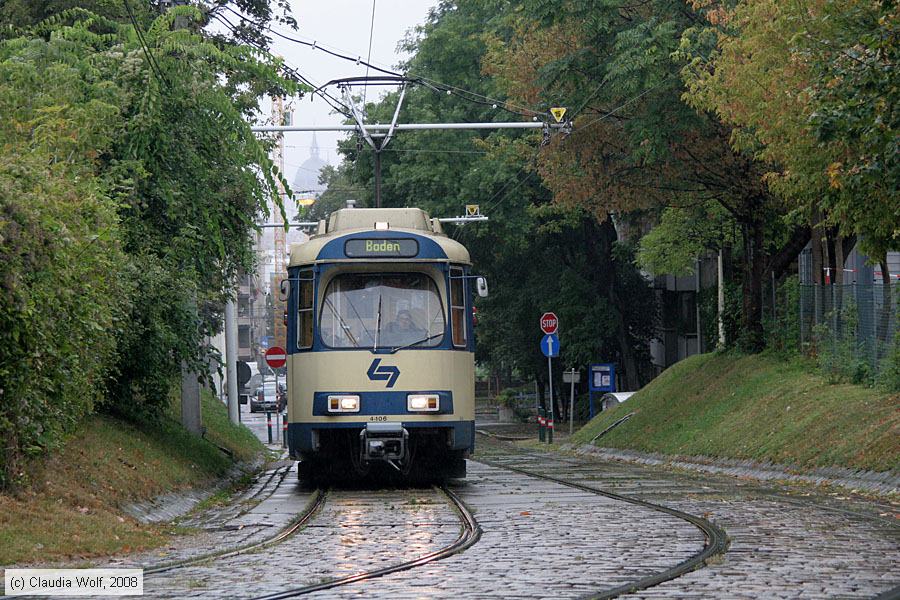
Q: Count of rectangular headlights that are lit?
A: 2